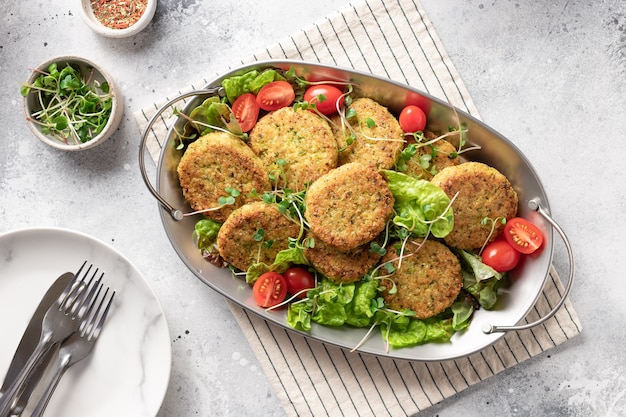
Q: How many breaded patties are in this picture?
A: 9